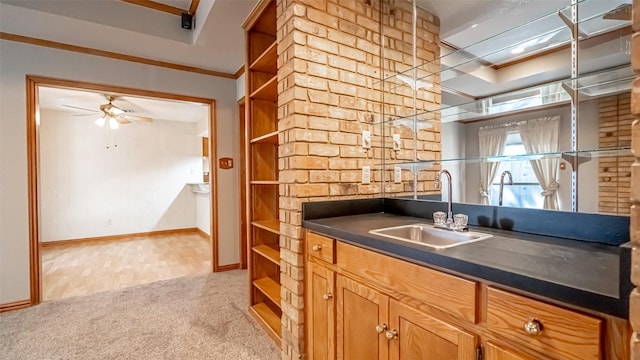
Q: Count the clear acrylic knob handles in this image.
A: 2